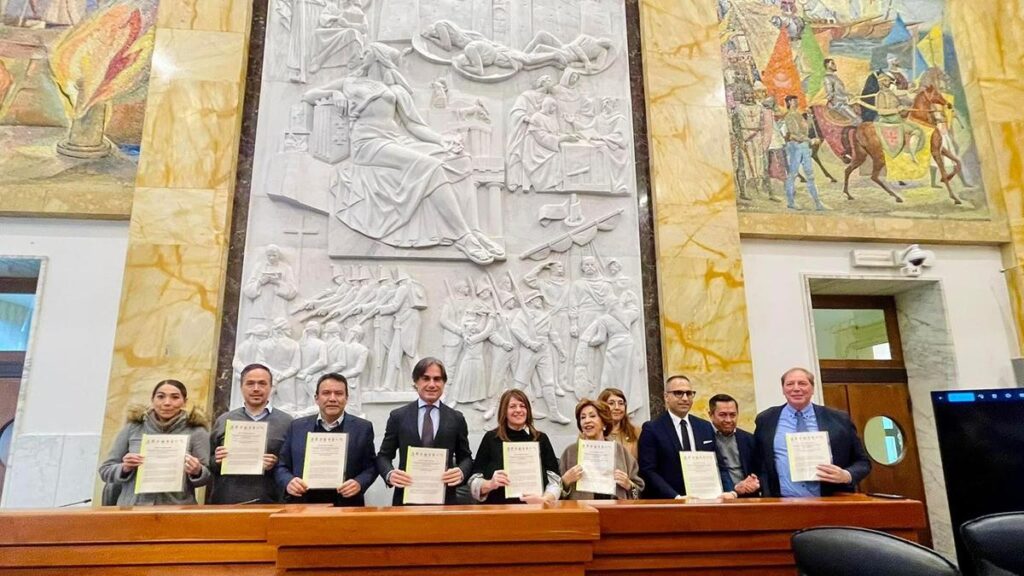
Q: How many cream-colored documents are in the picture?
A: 8